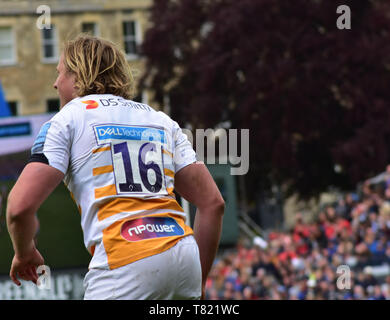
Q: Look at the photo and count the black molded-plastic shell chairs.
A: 0